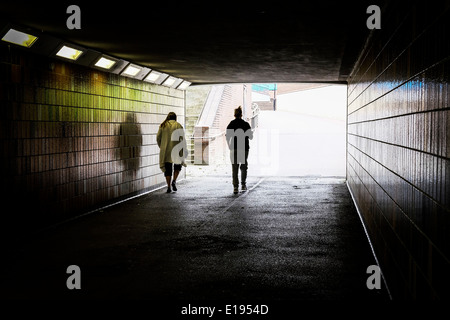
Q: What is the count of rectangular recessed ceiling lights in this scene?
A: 7